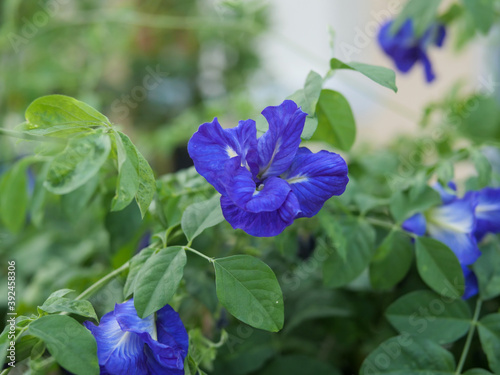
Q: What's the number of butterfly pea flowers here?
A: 4